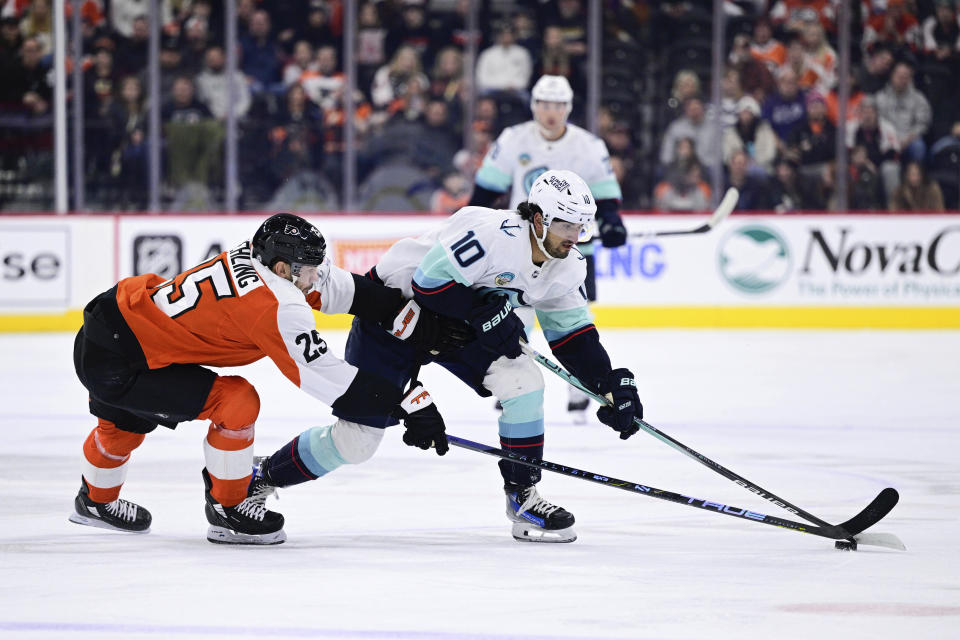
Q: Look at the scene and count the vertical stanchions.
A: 9